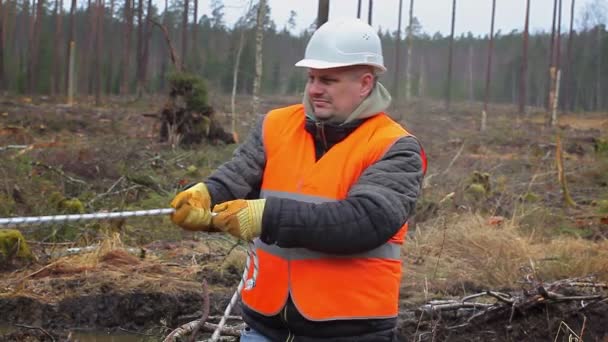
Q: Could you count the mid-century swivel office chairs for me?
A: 0